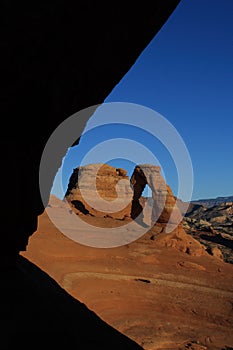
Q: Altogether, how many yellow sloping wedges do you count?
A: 0